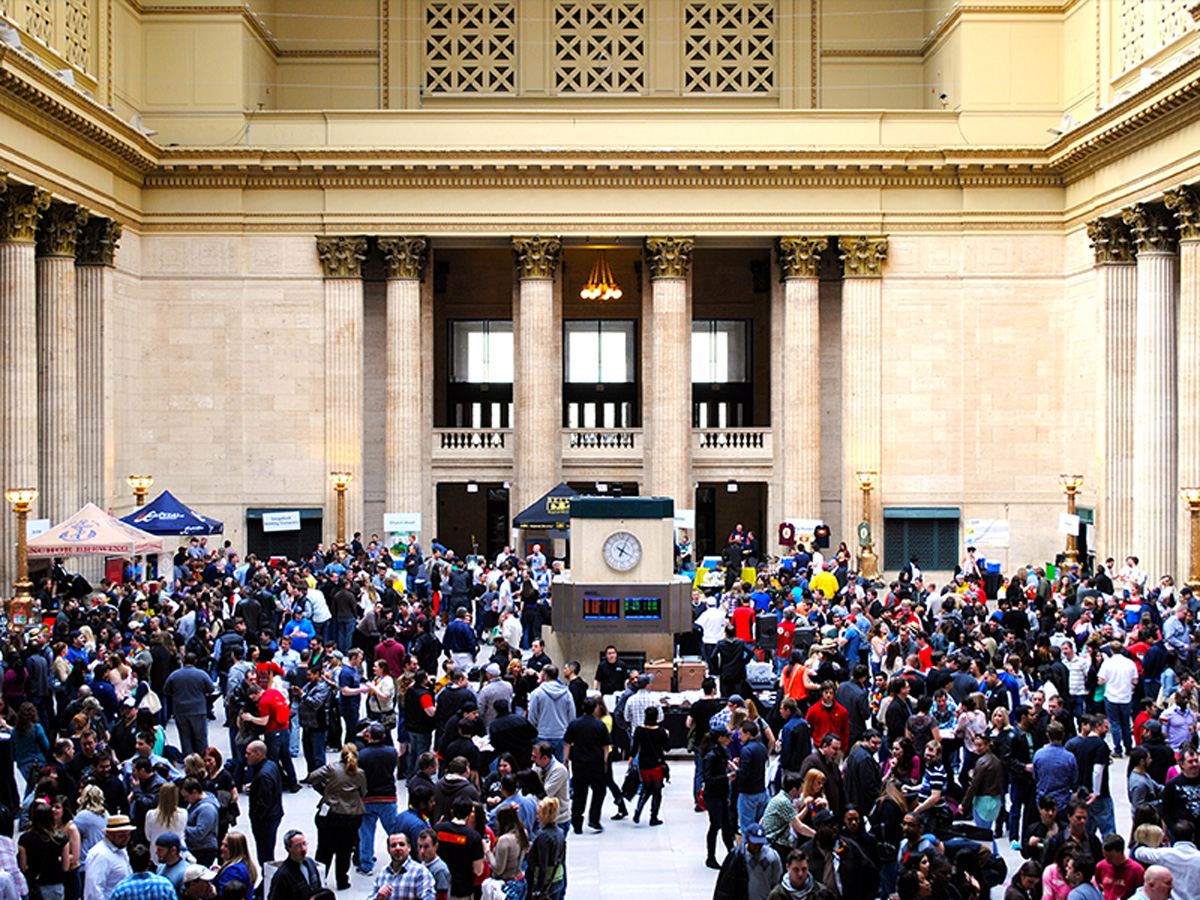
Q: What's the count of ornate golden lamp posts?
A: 6